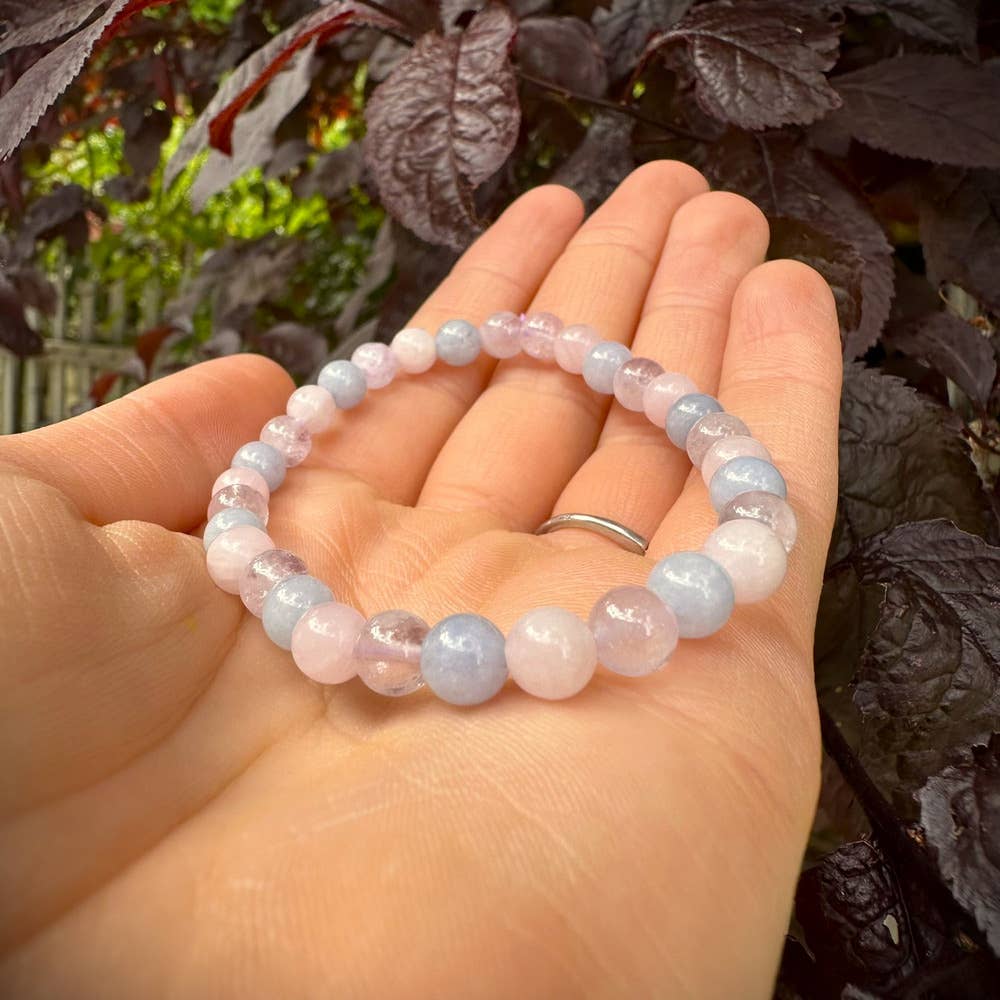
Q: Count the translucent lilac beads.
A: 11